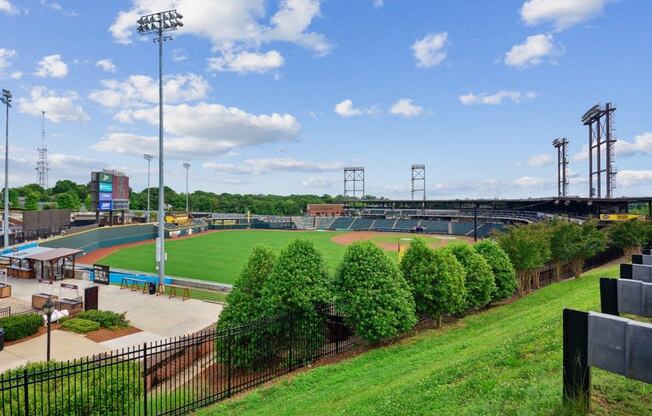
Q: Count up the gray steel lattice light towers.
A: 4